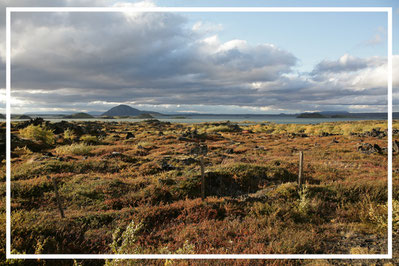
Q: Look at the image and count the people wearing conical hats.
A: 0